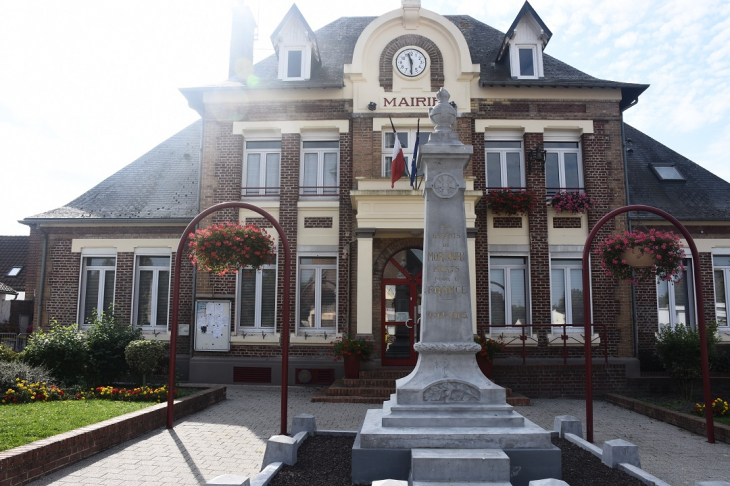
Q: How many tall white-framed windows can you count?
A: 12